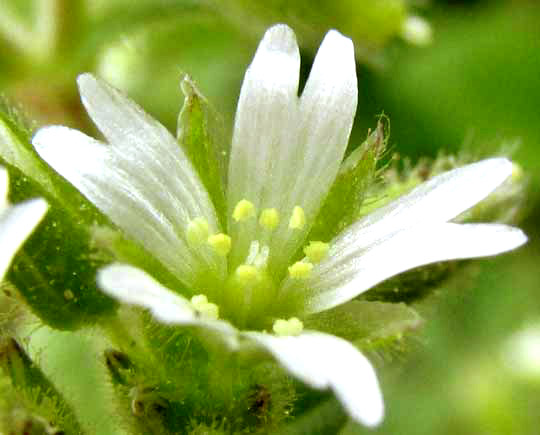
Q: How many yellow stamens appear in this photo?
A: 10